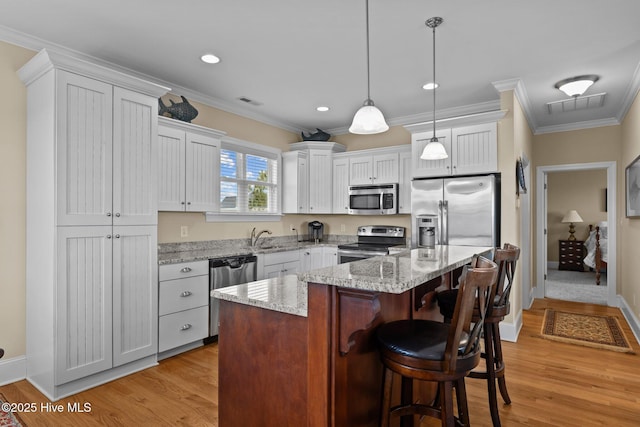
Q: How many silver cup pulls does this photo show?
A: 3